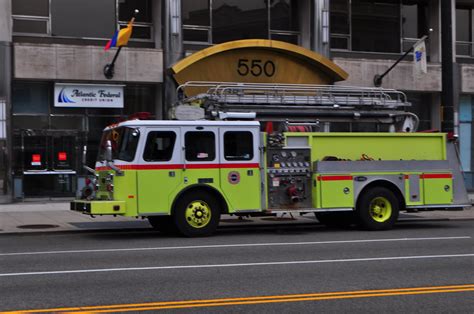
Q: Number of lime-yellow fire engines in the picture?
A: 1